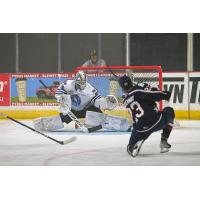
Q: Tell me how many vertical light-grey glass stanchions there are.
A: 5